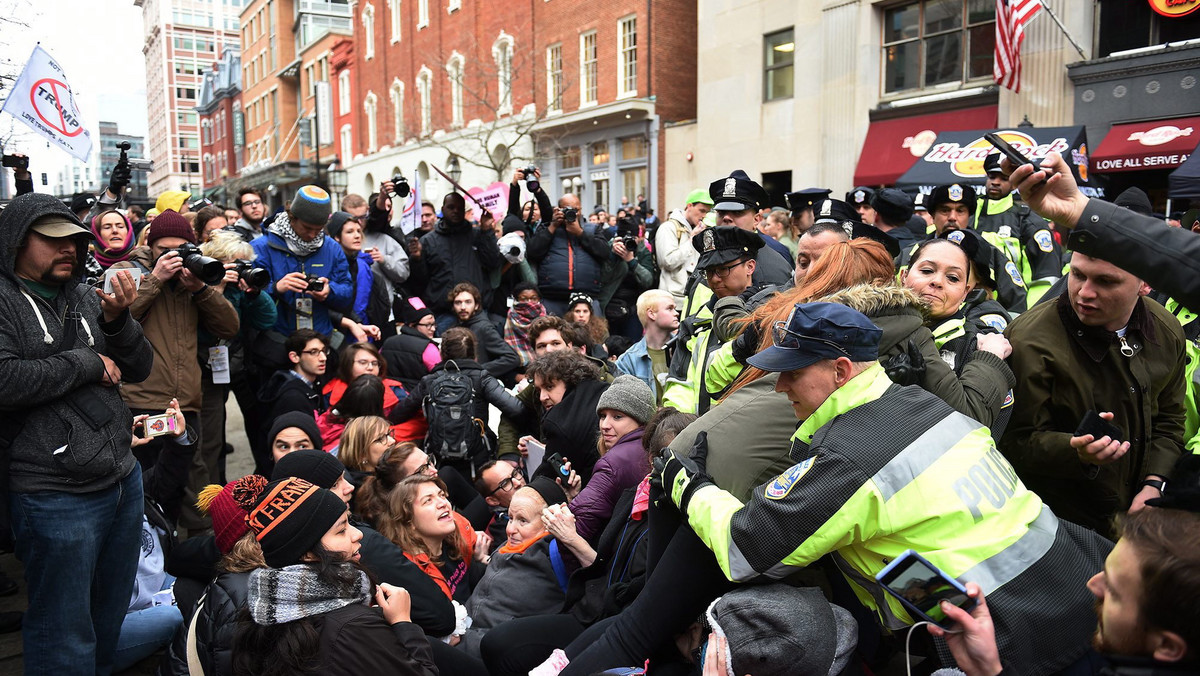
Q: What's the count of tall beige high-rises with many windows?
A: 1